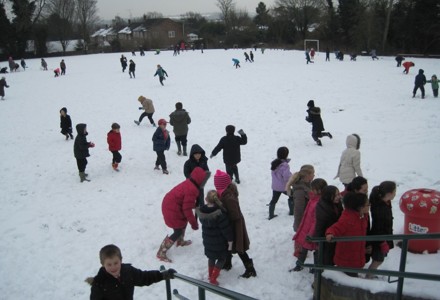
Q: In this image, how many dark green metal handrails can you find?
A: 2